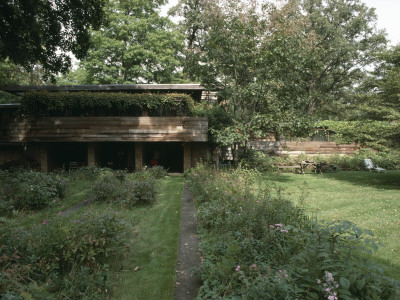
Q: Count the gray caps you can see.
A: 0